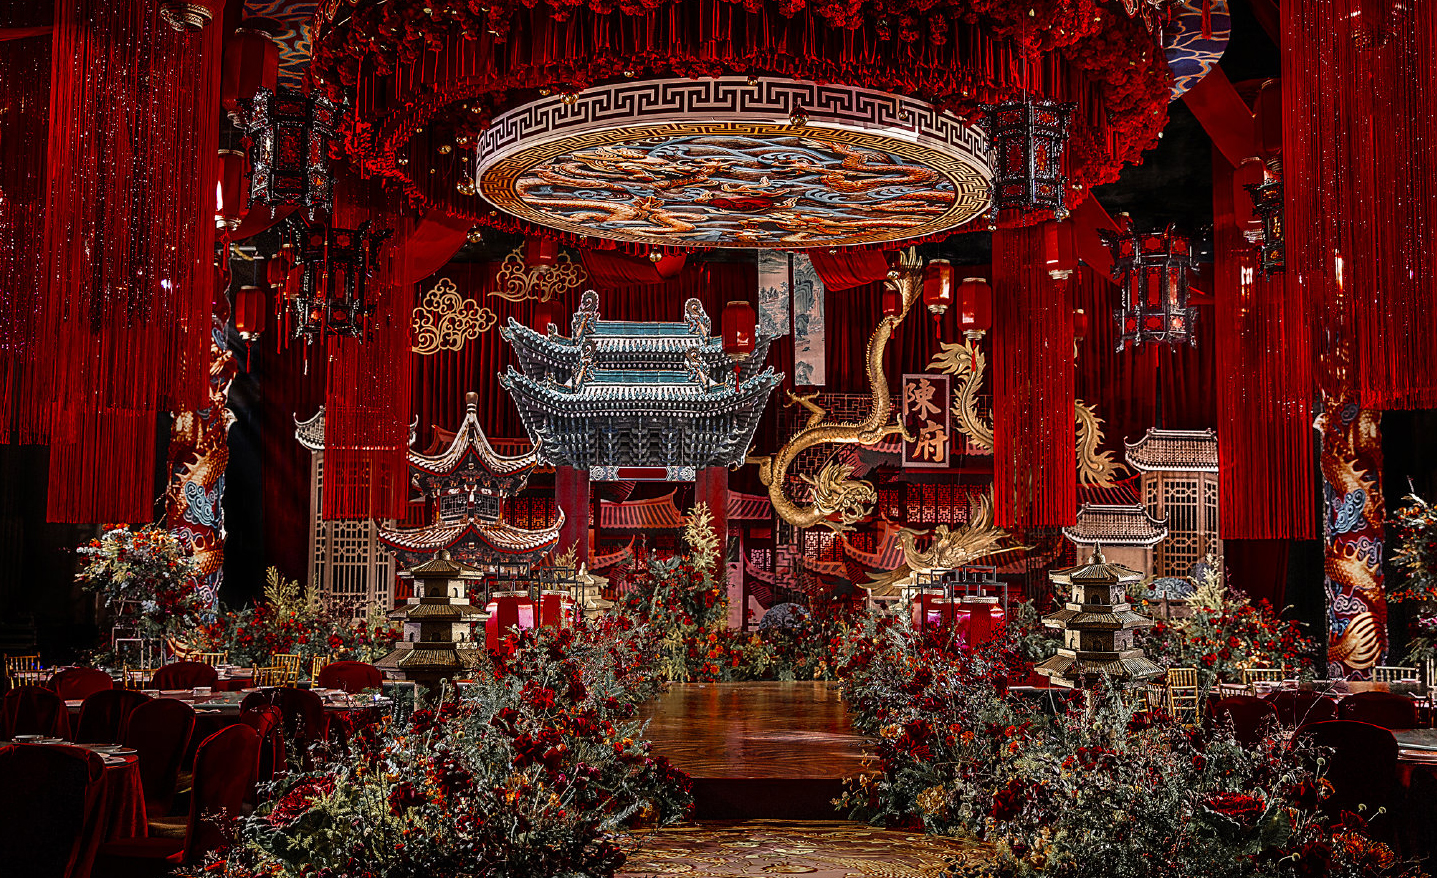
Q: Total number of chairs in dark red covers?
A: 14